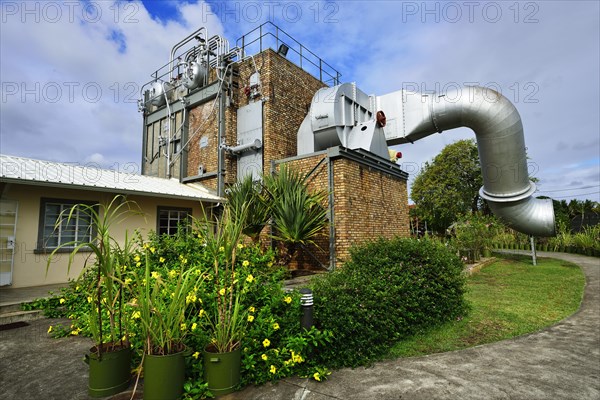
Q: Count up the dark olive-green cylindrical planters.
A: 3